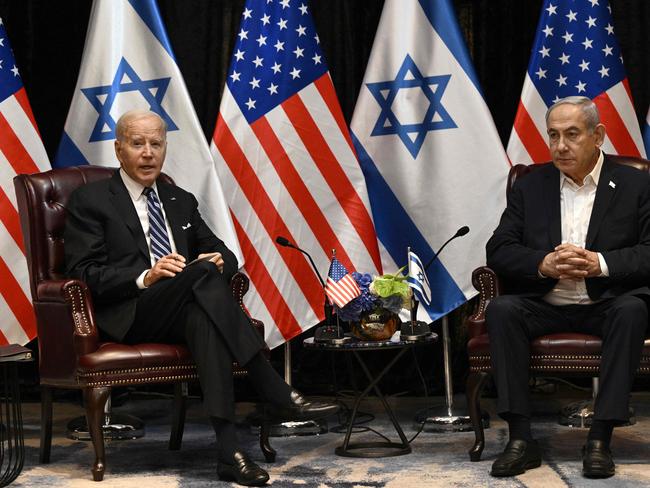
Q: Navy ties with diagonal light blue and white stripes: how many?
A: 1